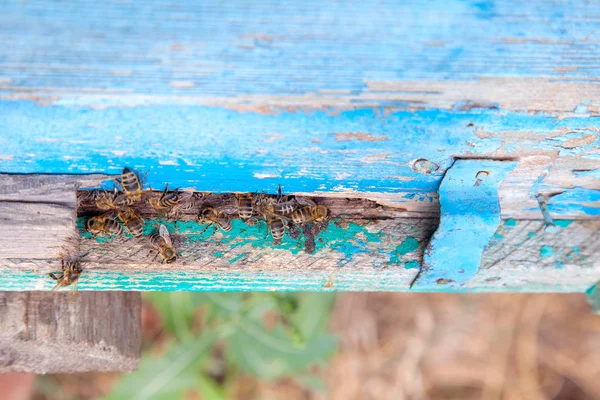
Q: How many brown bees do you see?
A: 12